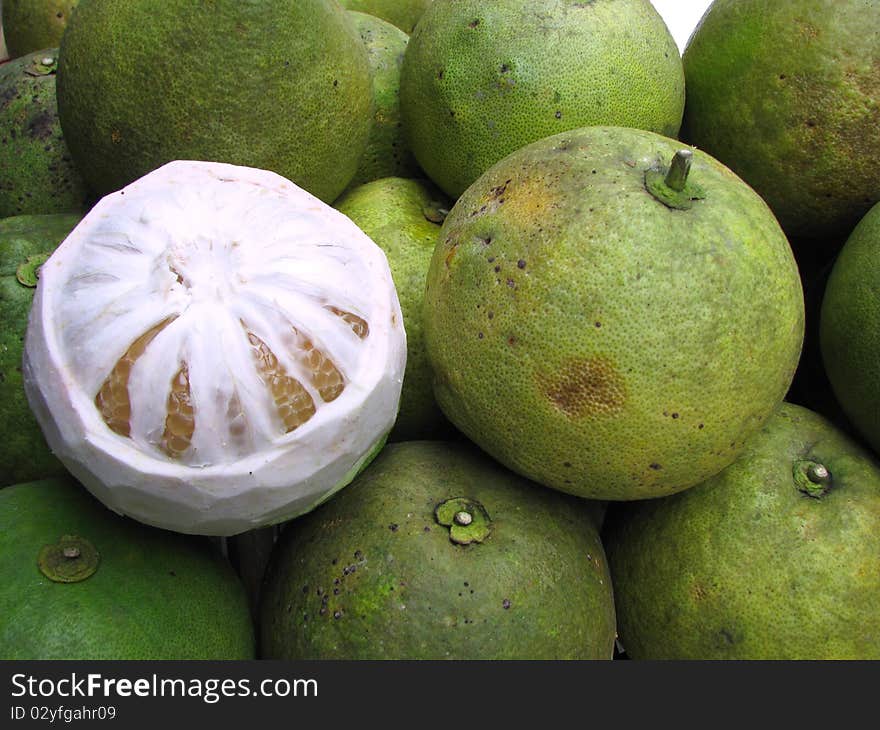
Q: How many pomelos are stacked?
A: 15